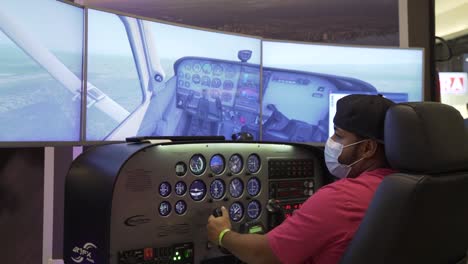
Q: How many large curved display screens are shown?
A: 3